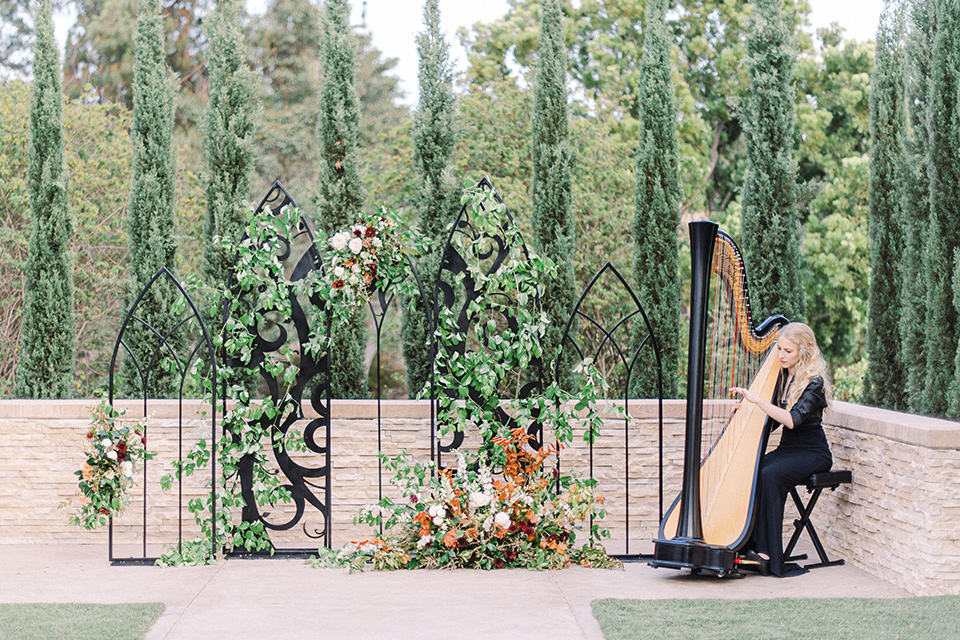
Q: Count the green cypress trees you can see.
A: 11